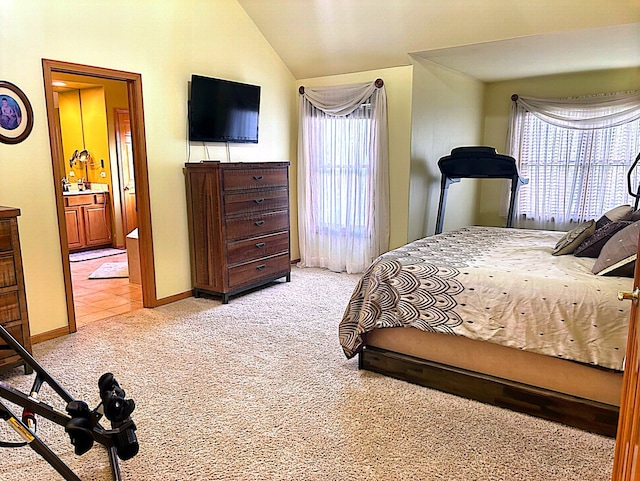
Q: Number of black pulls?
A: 5